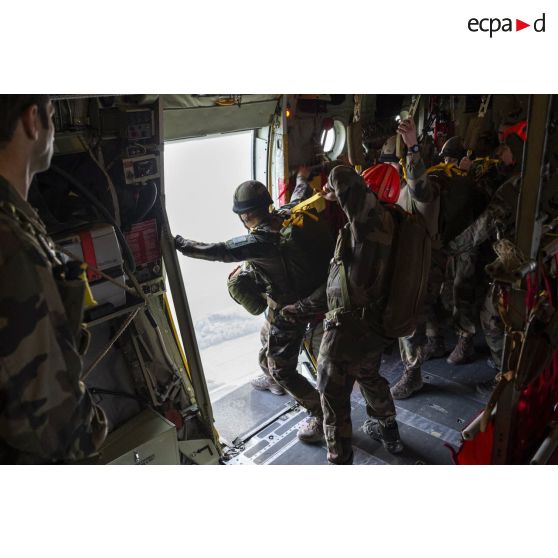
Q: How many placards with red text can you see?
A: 1